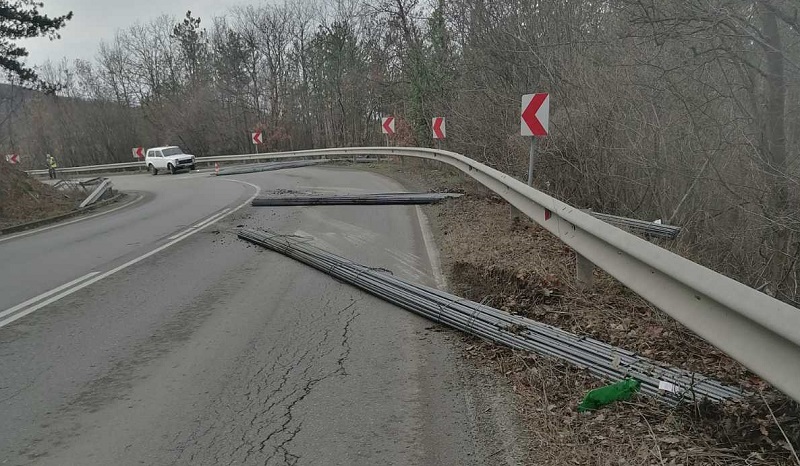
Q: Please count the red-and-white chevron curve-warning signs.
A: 6